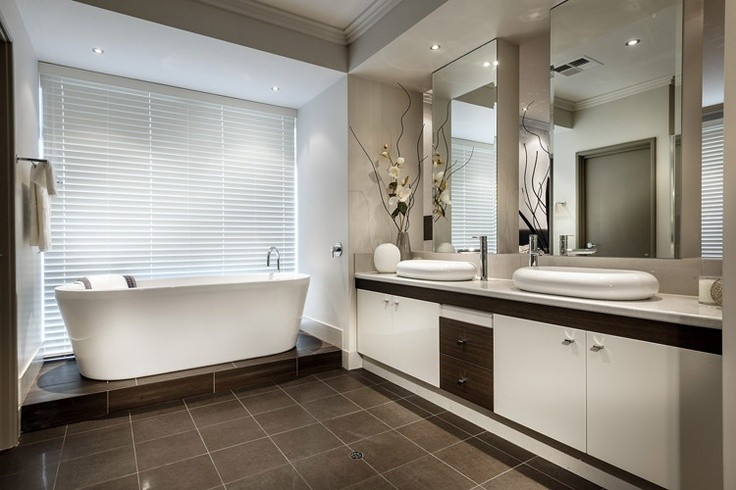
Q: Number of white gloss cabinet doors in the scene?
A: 4